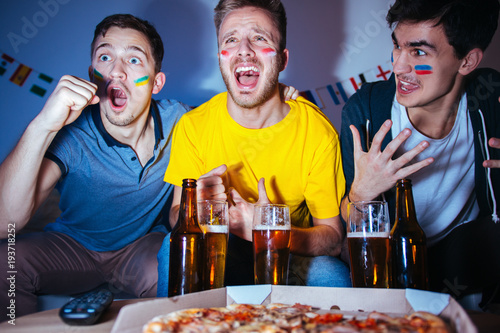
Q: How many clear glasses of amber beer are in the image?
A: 3